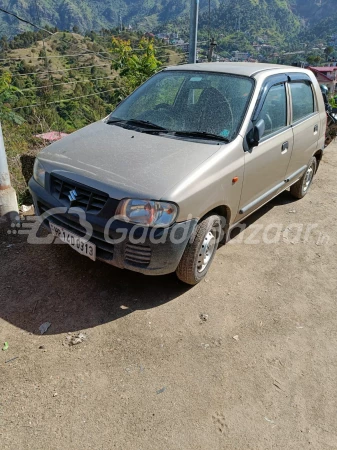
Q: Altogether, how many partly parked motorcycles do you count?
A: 1